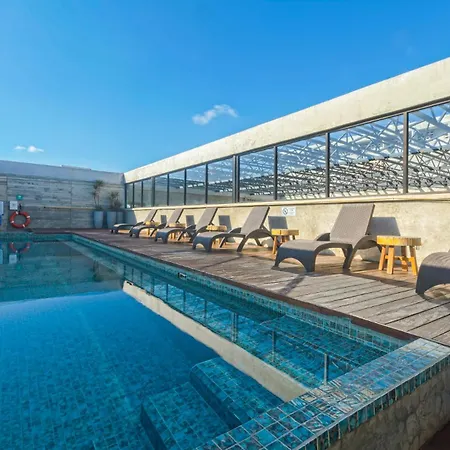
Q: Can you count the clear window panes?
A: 11